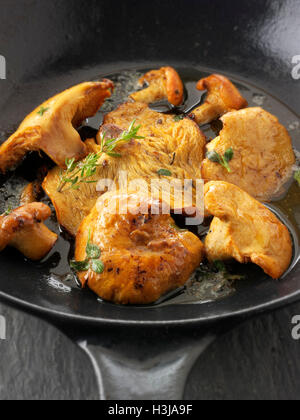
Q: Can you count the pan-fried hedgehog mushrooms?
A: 8